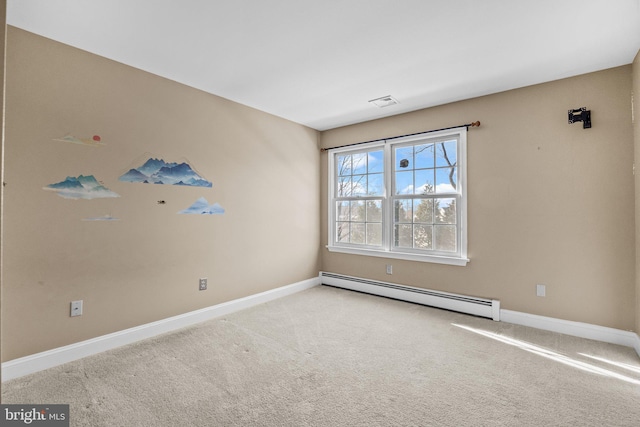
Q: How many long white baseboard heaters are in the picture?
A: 1